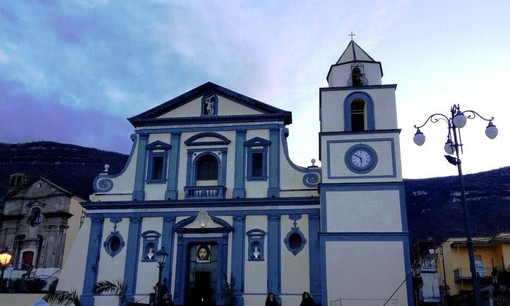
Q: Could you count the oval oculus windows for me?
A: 2